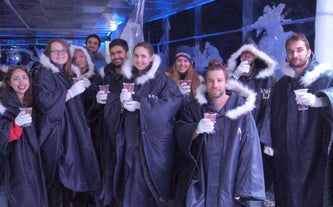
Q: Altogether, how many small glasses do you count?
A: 8